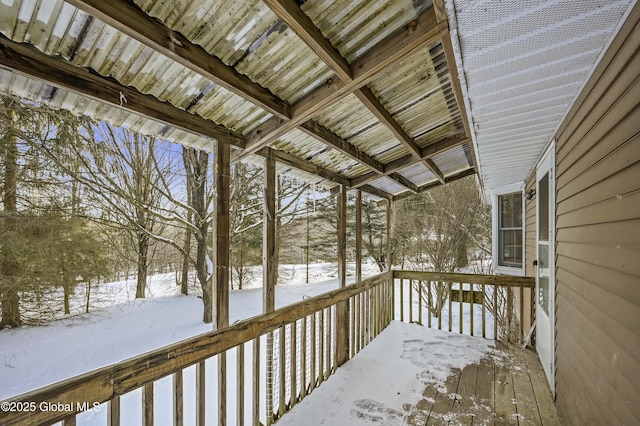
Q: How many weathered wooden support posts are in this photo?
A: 5